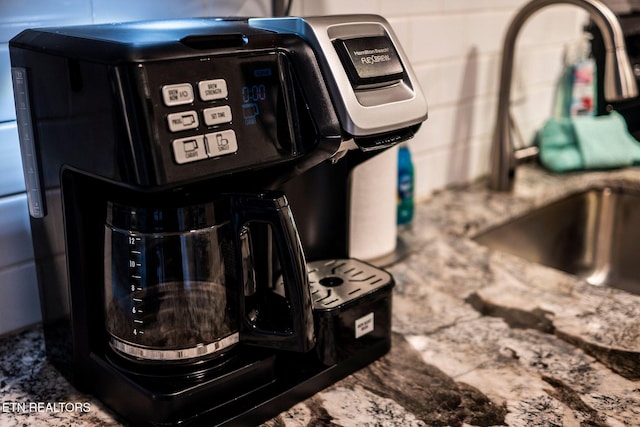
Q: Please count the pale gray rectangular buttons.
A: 6